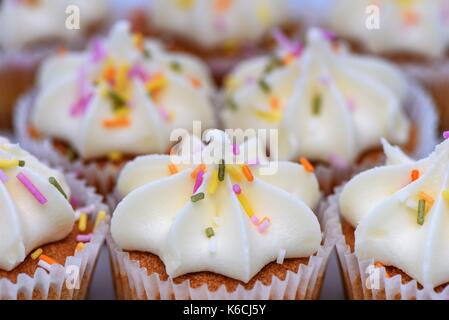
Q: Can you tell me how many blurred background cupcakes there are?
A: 5